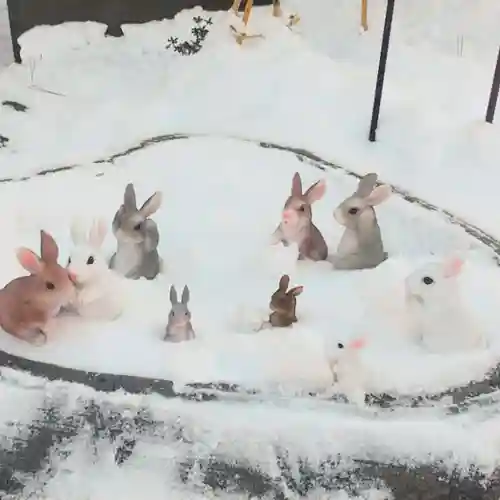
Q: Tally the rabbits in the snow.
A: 9